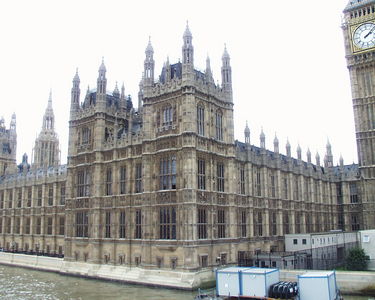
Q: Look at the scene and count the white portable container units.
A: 3